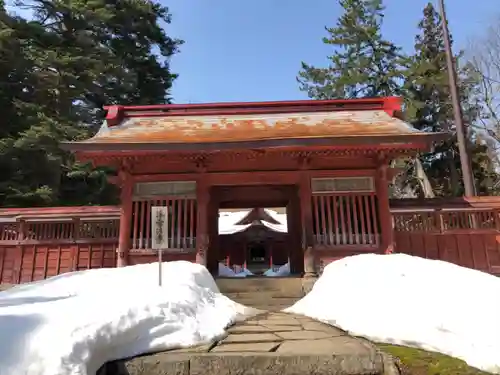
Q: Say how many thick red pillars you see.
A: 4